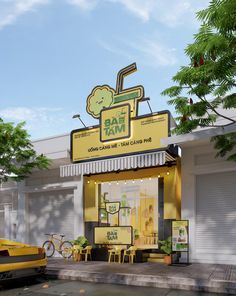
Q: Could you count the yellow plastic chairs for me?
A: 4